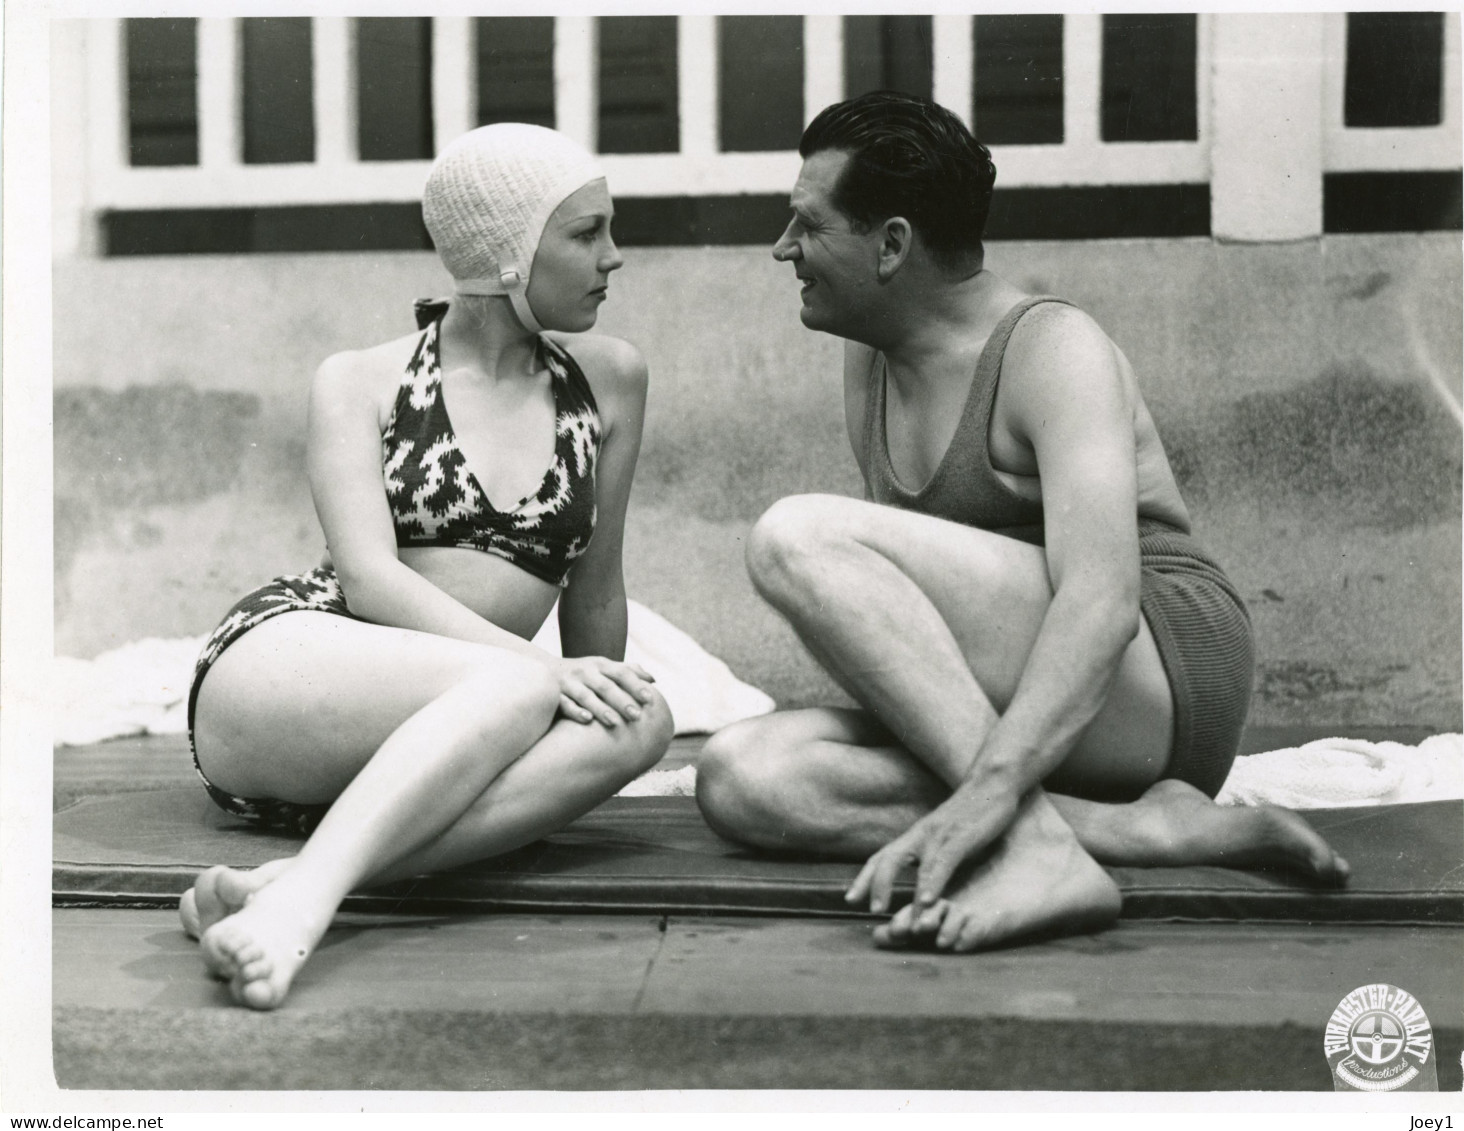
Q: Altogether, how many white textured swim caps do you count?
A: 1